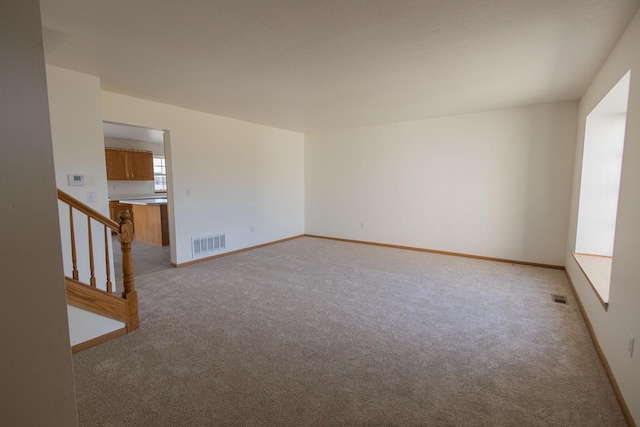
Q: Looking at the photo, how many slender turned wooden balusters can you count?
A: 3